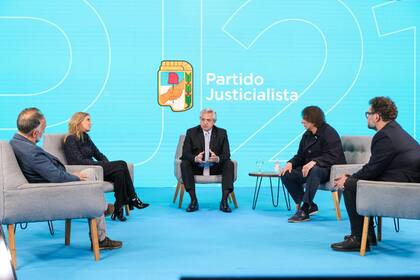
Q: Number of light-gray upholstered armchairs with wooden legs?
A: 5